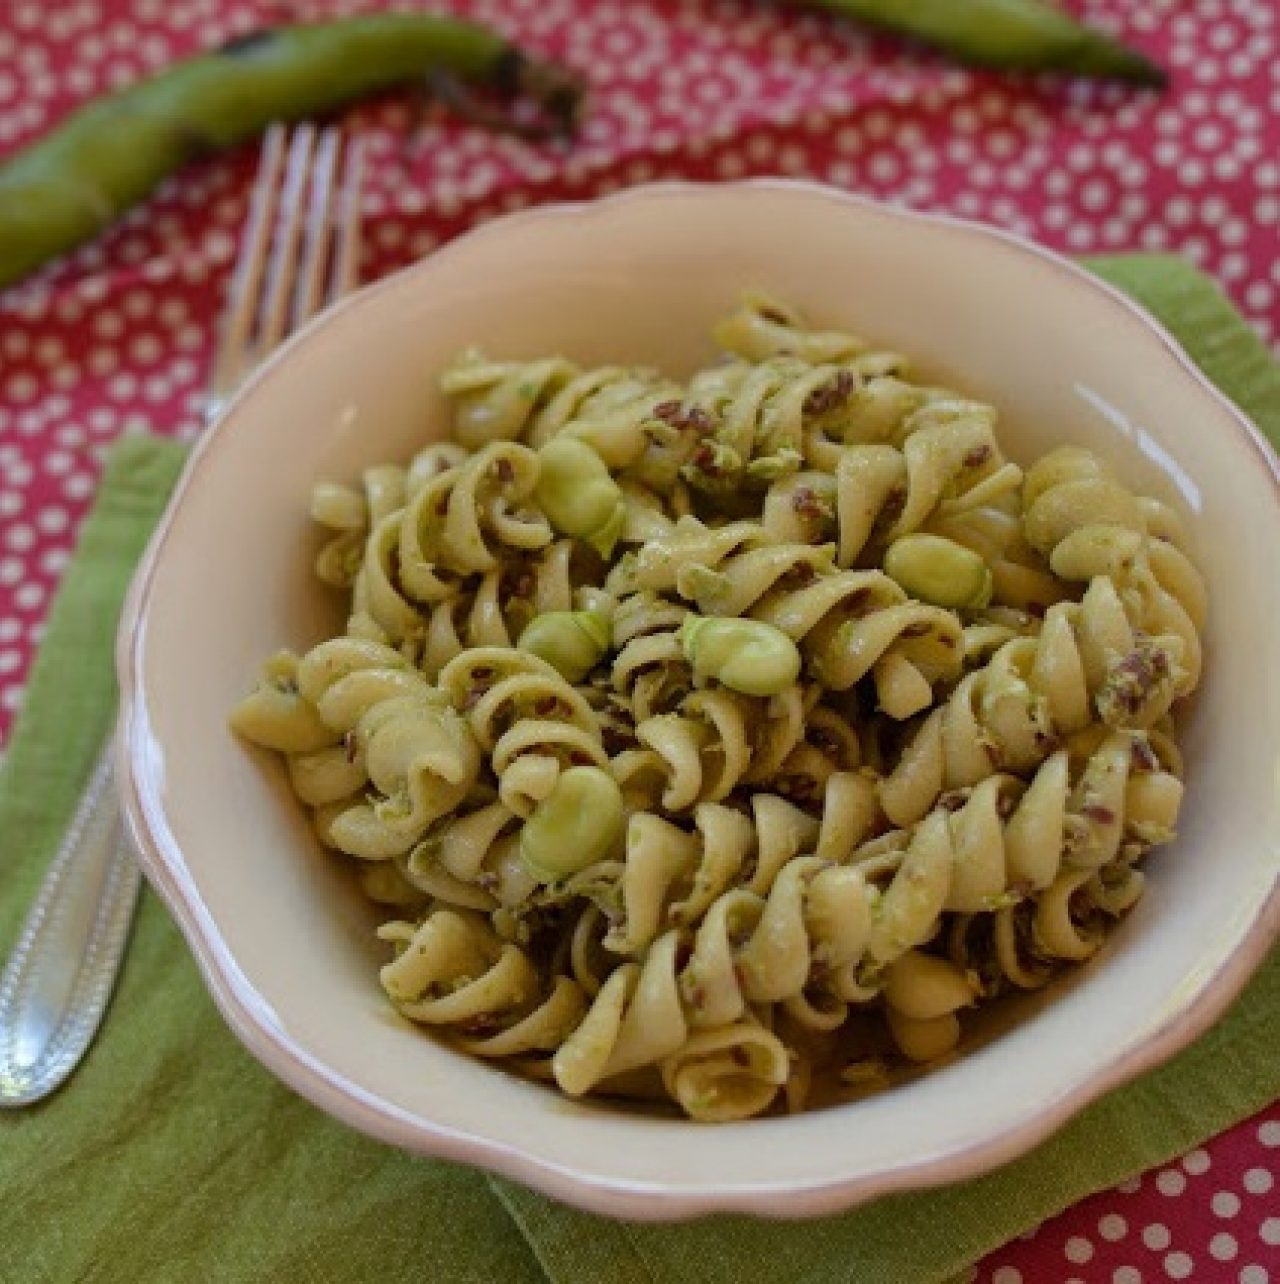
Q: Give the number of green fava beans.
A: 5